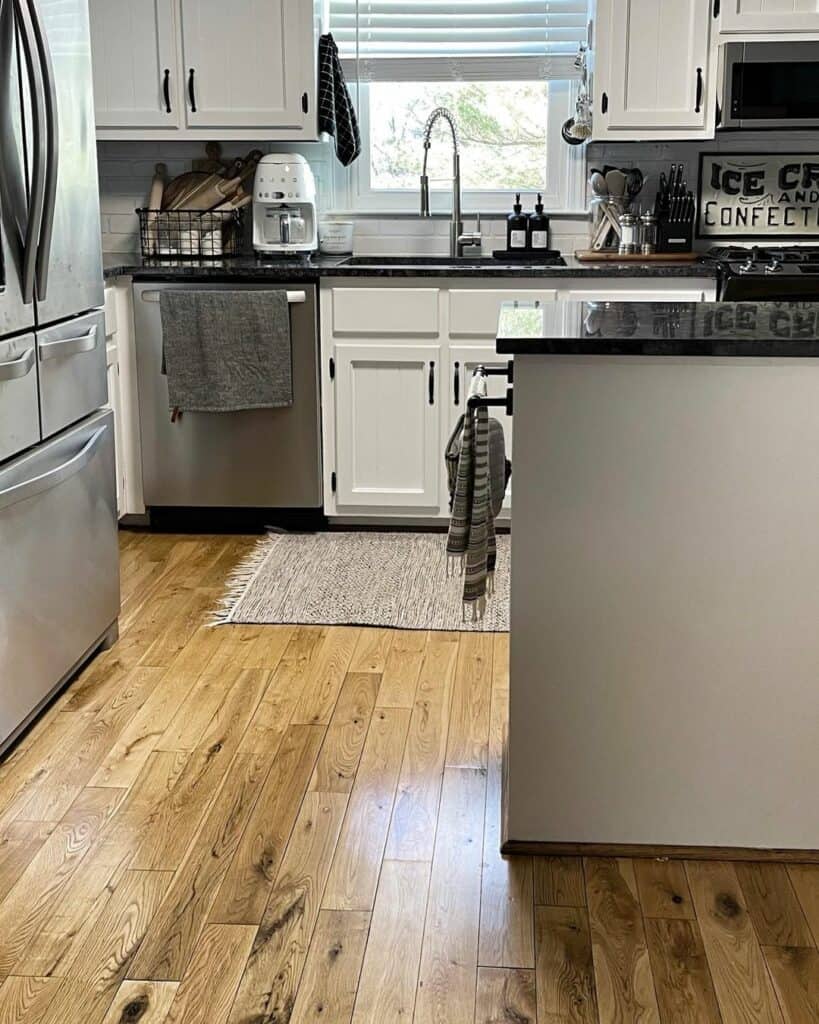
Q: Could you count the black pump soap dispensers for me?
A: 2